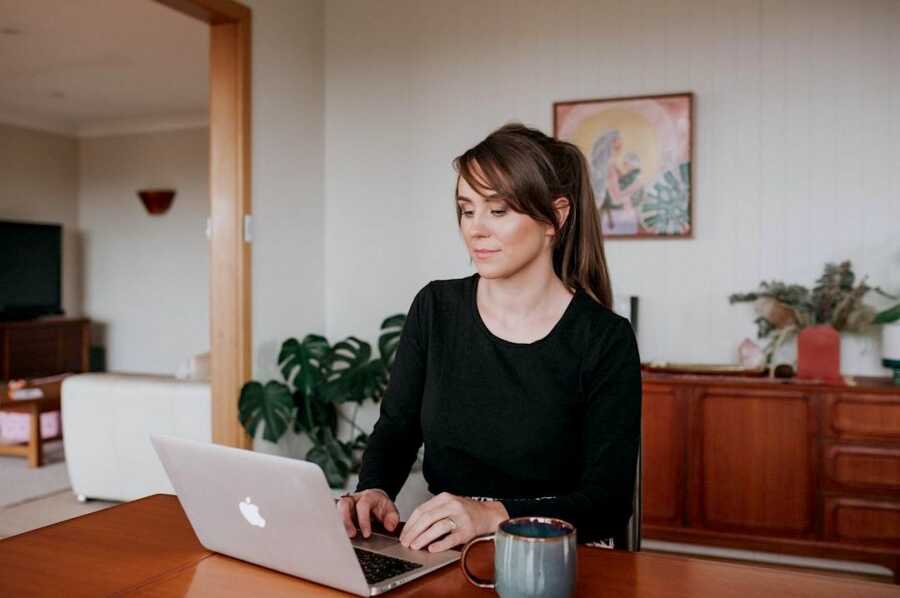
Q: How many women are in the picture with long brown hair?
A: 1